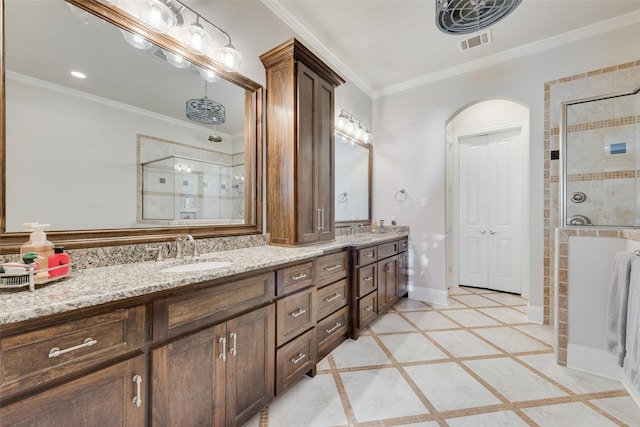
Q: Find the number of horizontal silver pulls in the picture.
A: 11